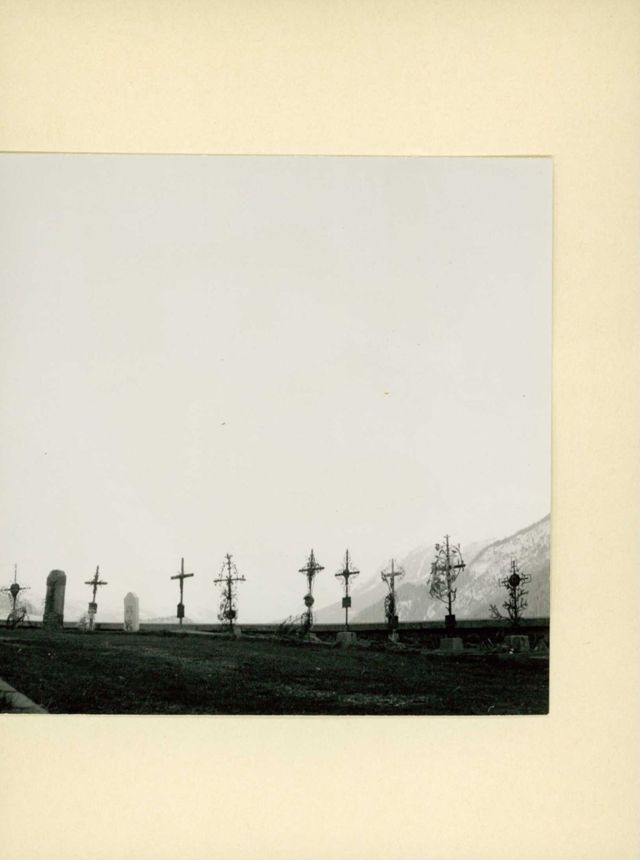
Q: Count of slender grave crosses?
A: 9